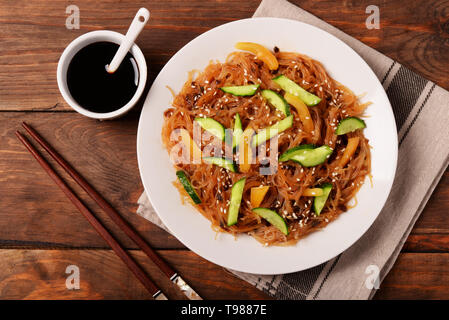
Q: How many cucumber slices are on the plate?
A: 14